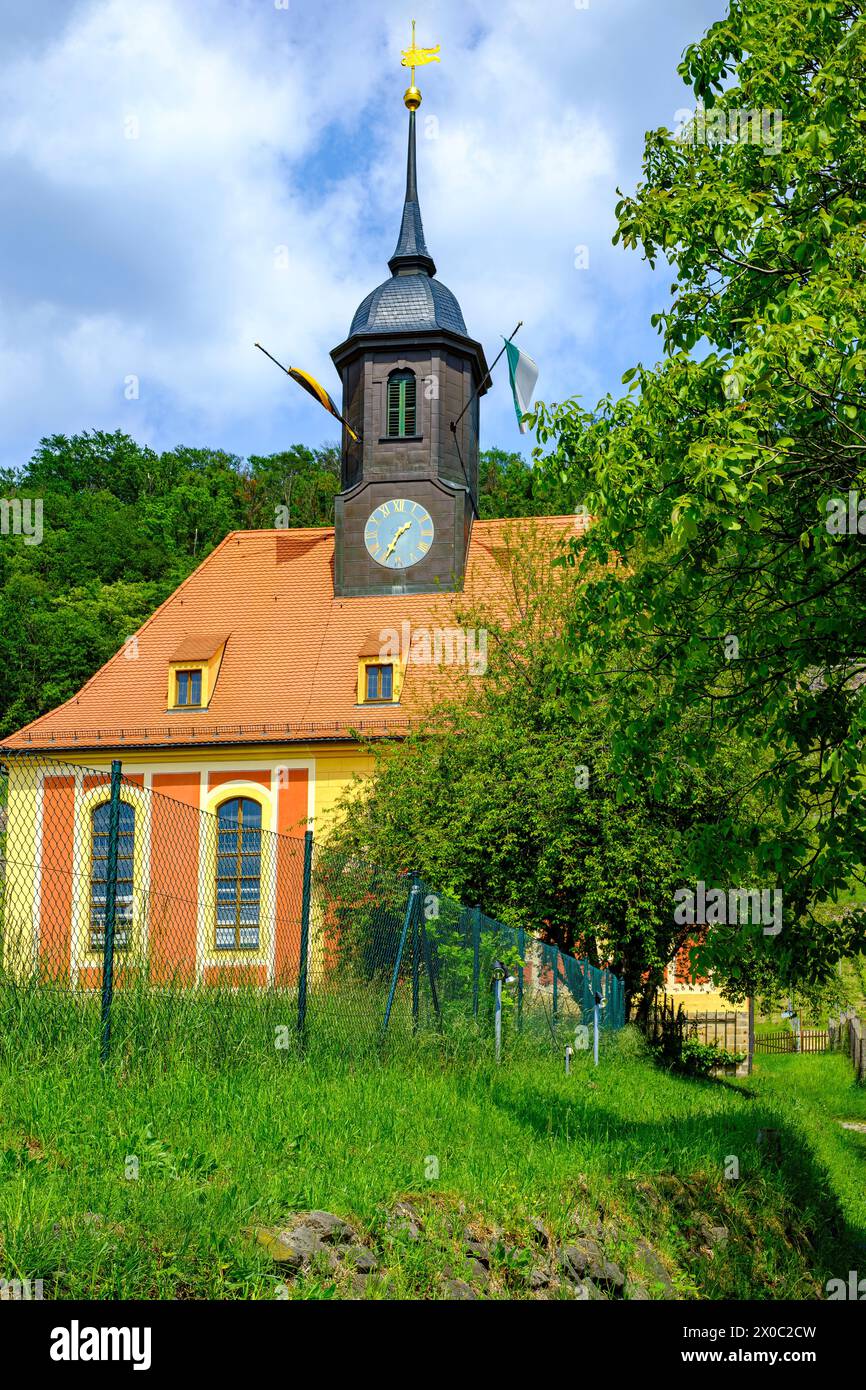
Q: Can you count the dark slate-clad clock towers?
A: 1